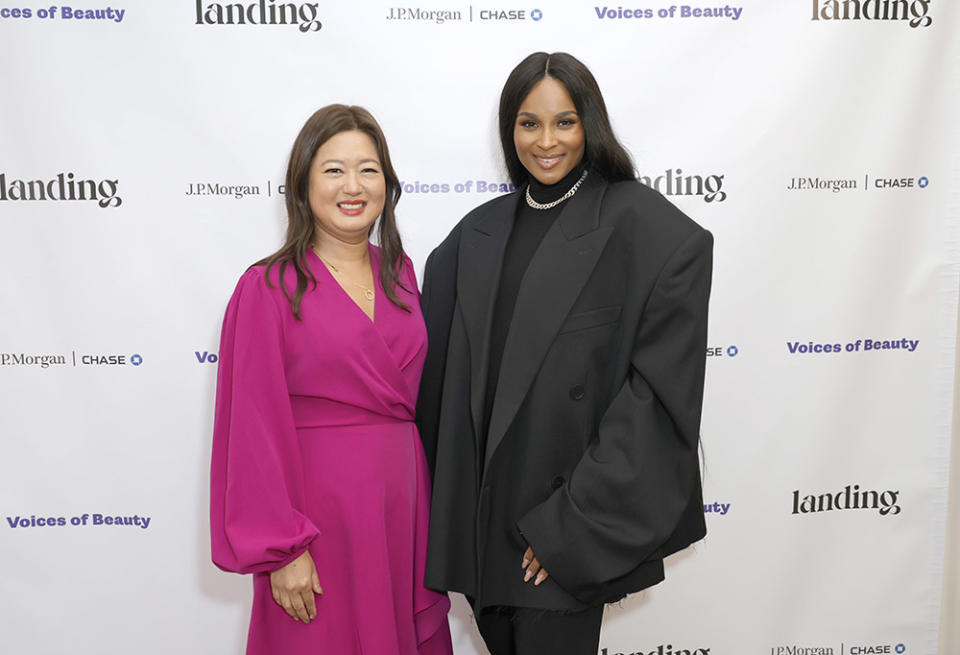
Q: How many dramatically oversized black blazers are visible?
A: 1